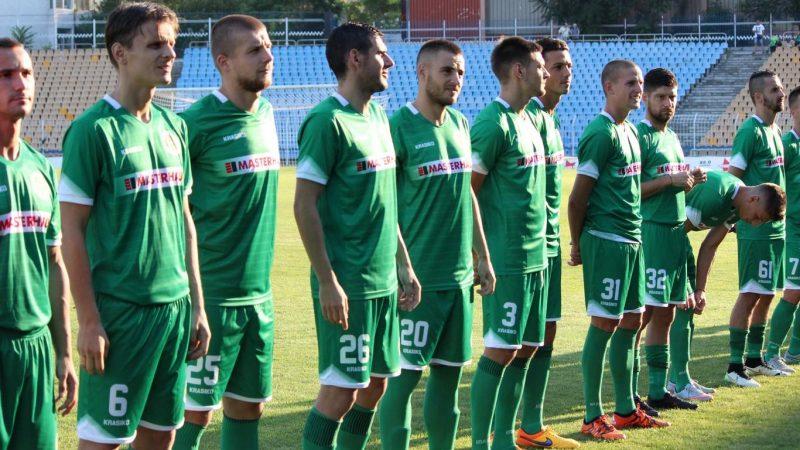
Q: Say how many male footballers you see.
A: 12